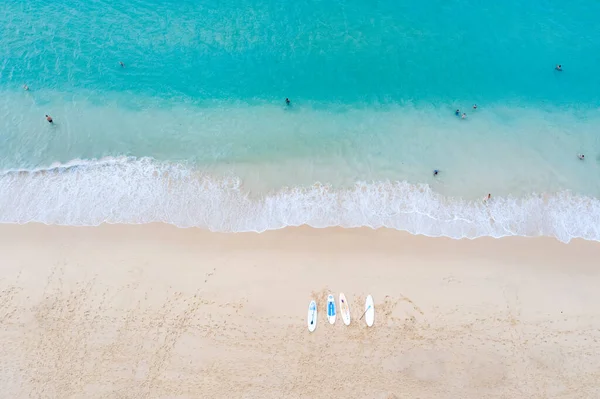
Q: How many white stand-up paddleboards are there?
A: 4